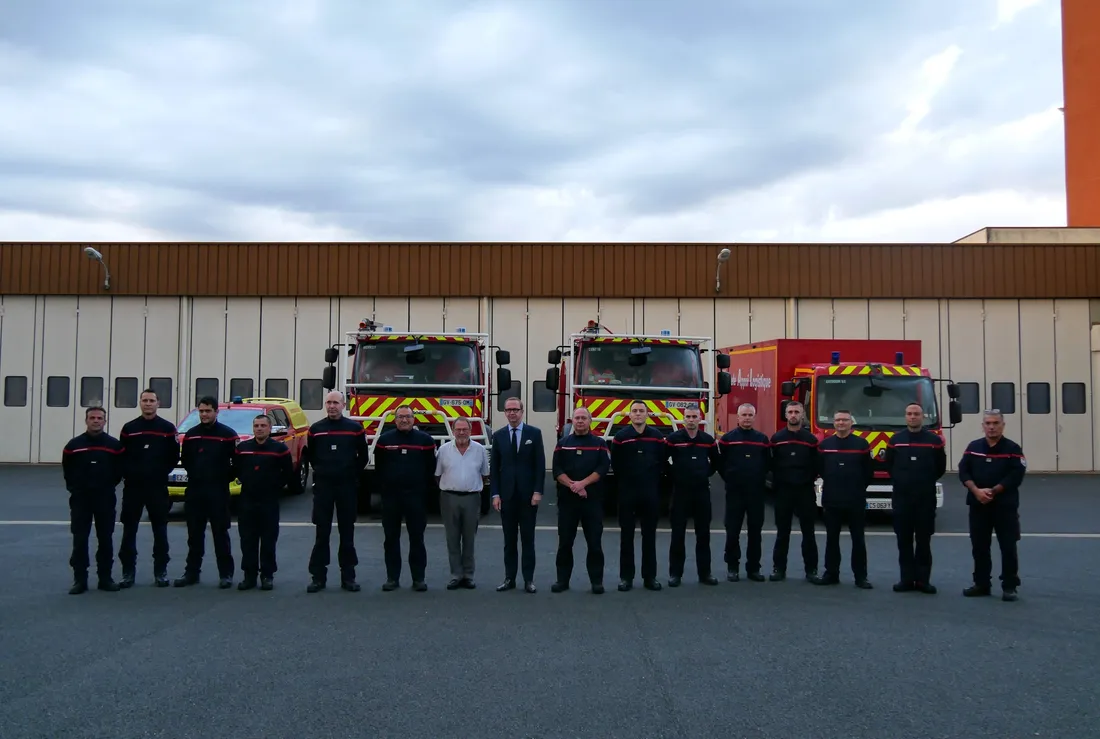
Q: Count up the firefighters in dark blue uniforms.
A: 14